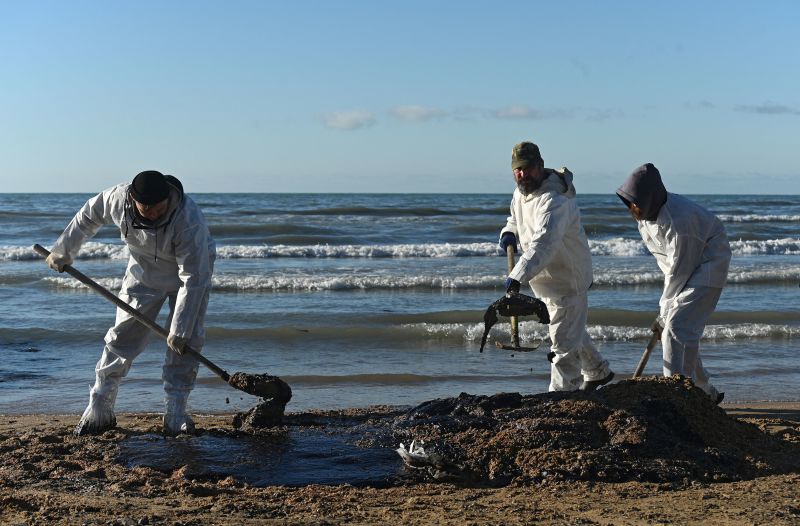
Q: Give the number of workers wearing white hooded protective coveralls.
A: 3